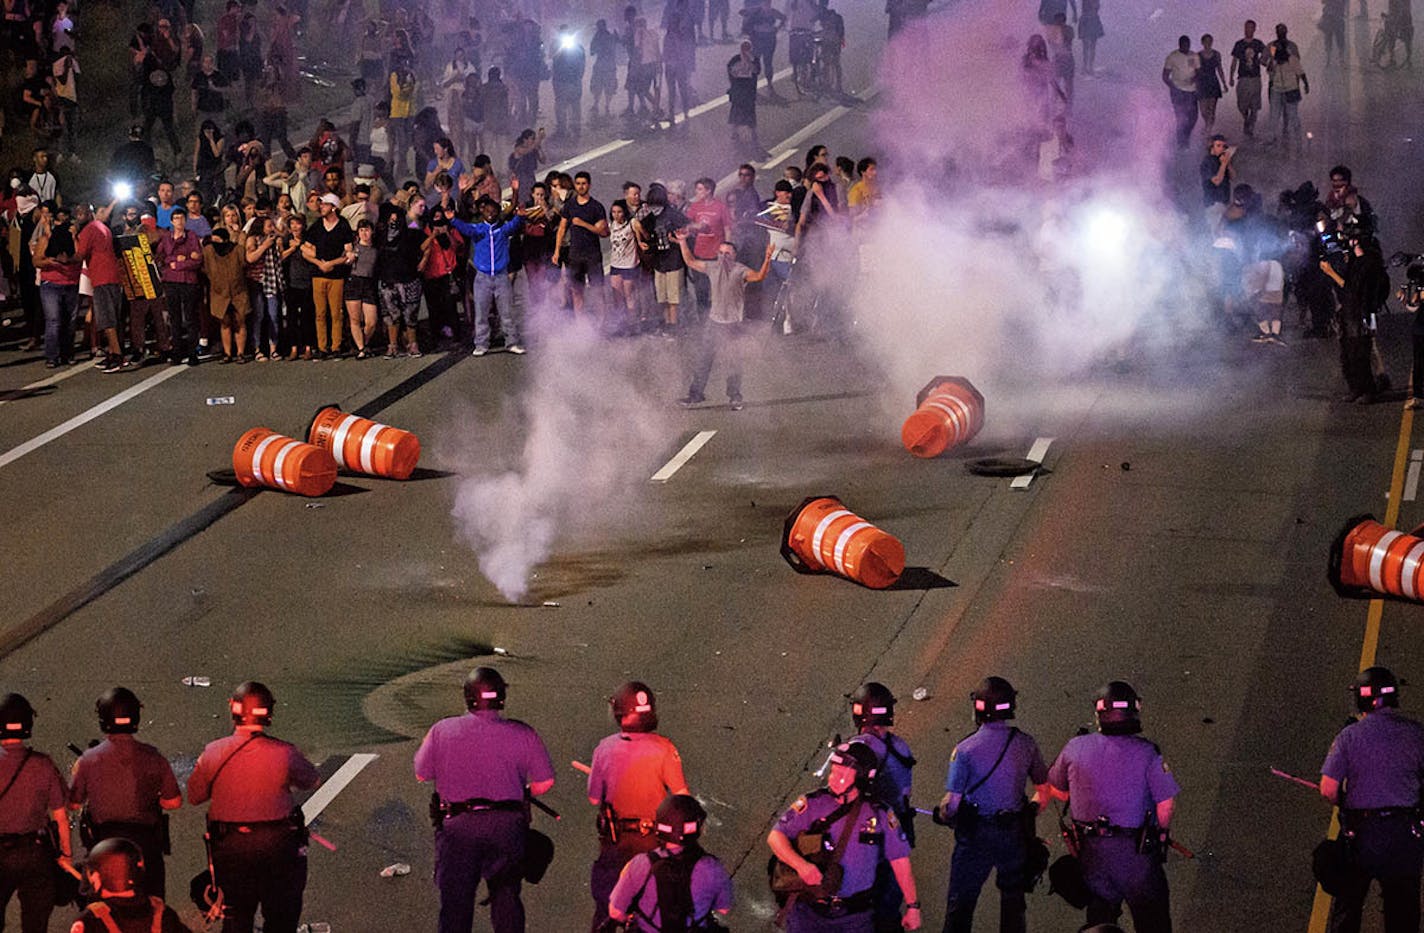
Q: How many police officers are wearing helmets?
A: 12